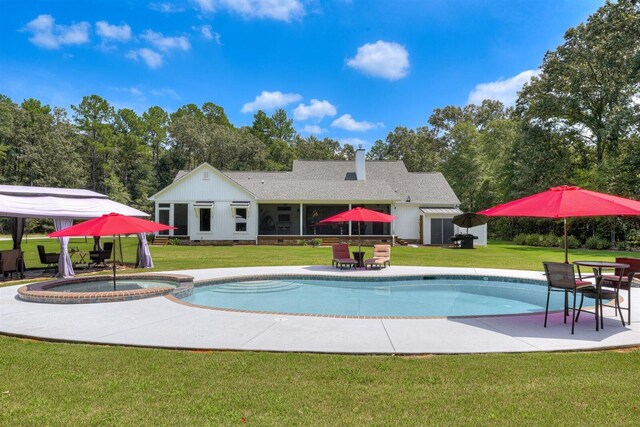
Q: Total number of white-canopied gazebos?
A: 1